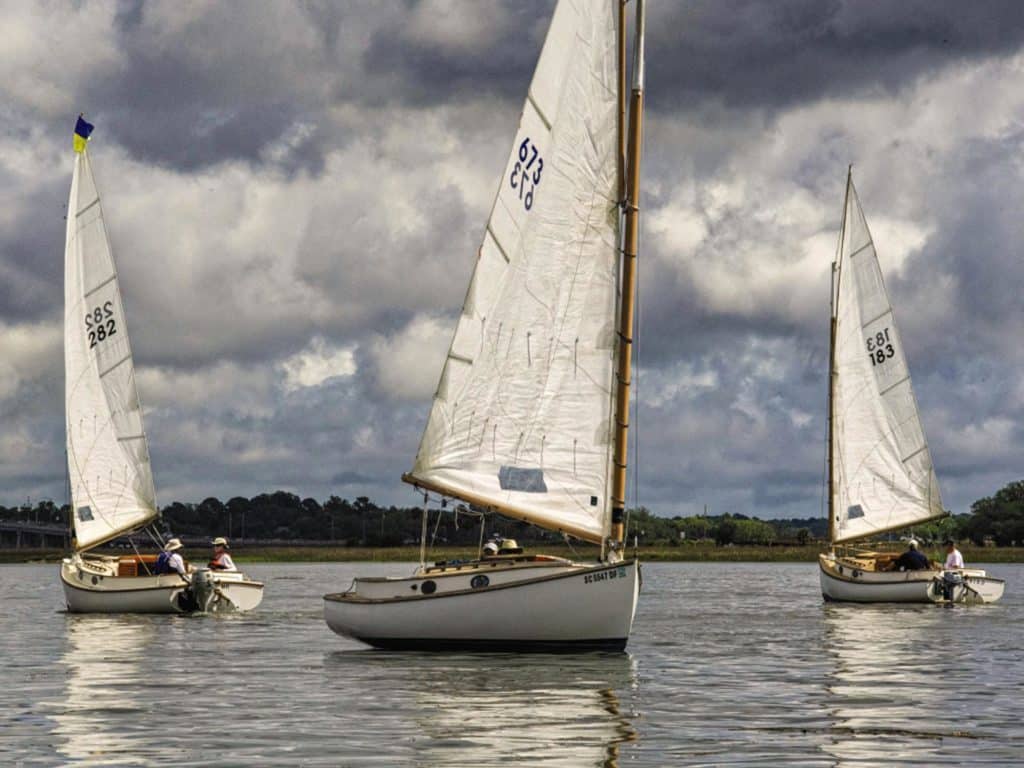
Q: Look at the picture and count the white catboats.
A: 3